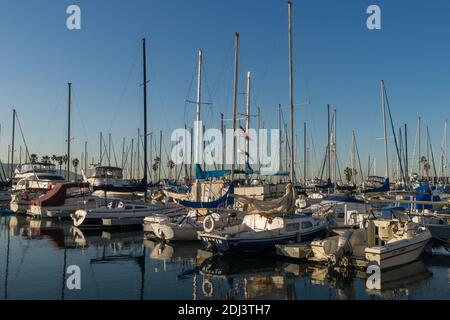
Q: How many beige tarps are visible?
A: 1